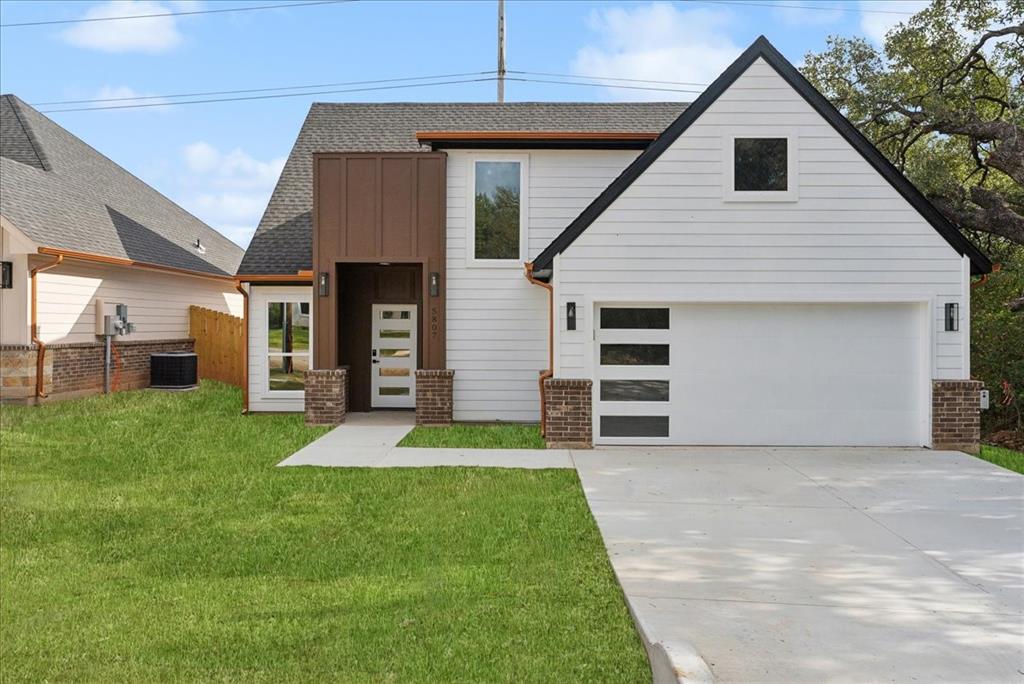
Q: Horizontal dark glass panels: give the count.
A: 4